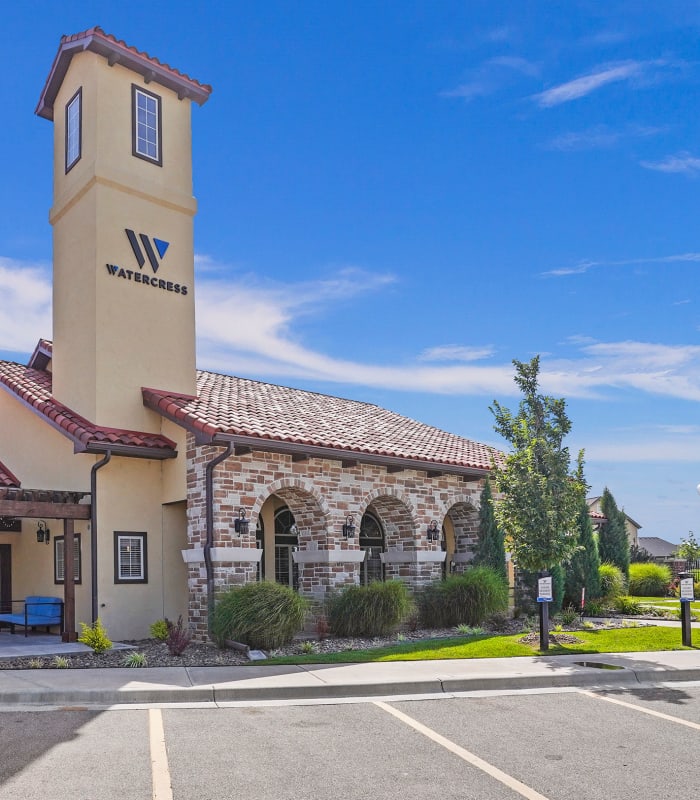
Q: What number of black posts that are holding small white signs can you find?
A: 2